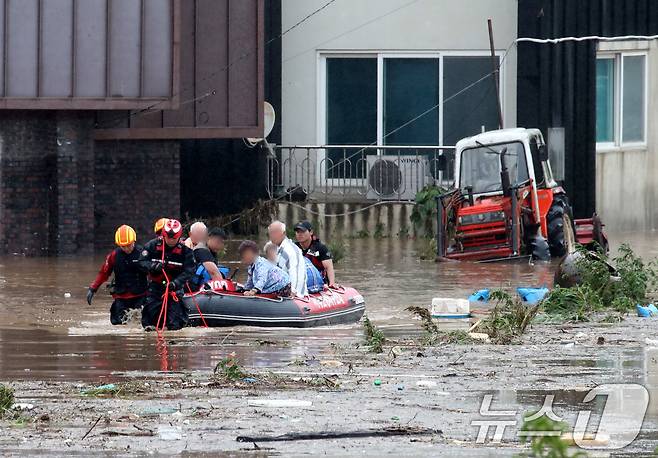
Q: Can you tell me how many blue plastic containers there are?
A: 3